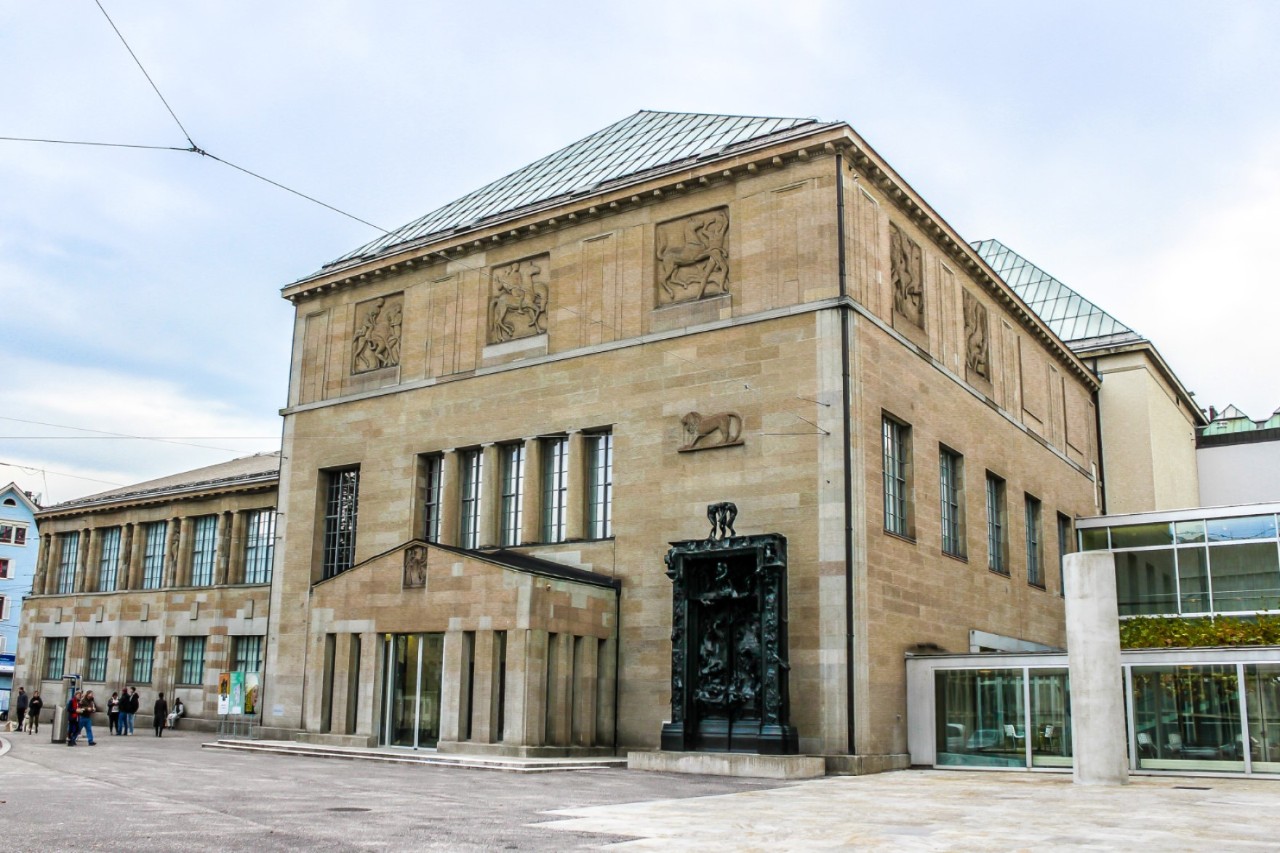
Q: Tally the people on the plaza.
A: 9